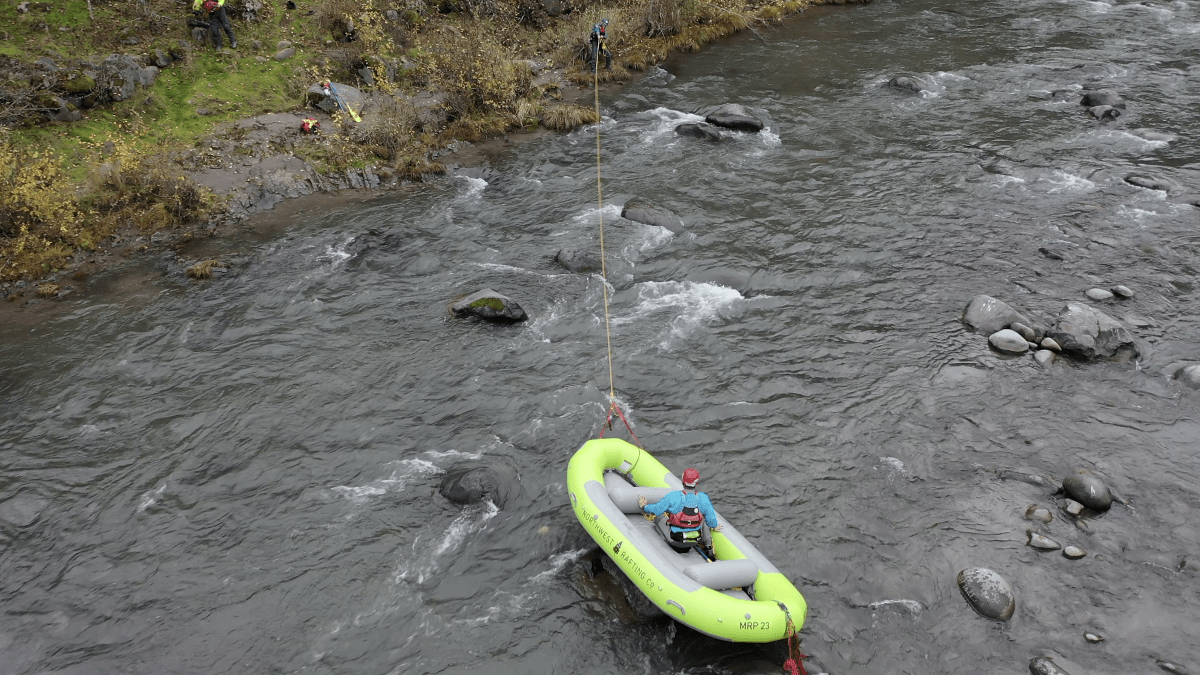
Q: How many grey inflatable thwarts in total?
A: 2